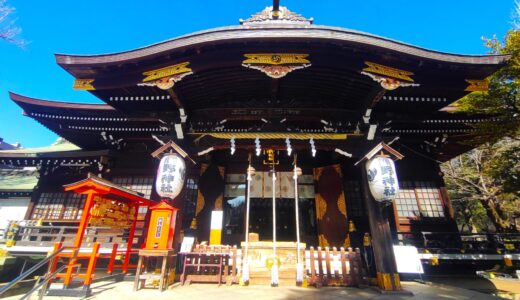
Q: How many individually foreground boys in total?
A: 0